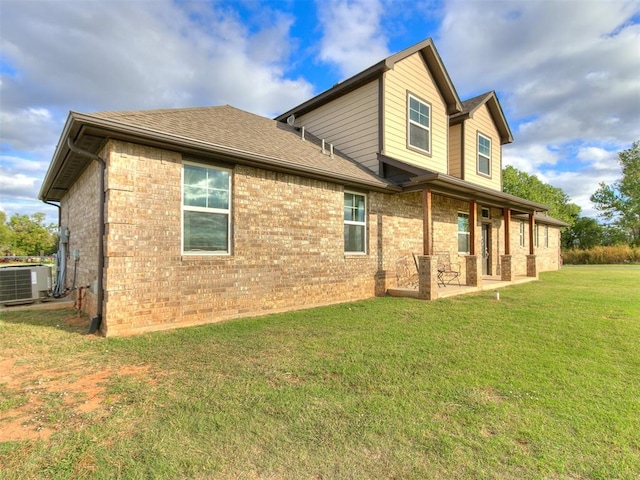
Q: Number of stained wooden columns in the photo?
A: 4